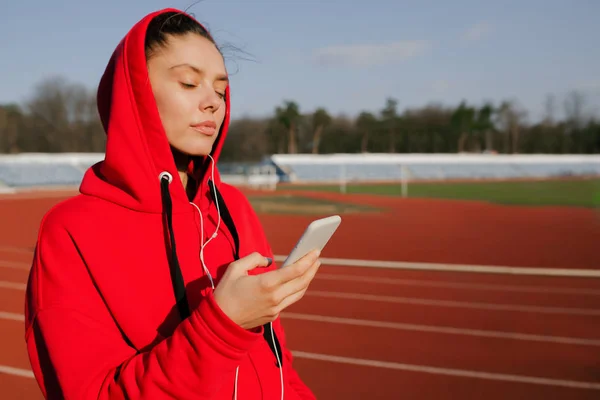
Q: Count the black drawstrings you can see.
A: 2